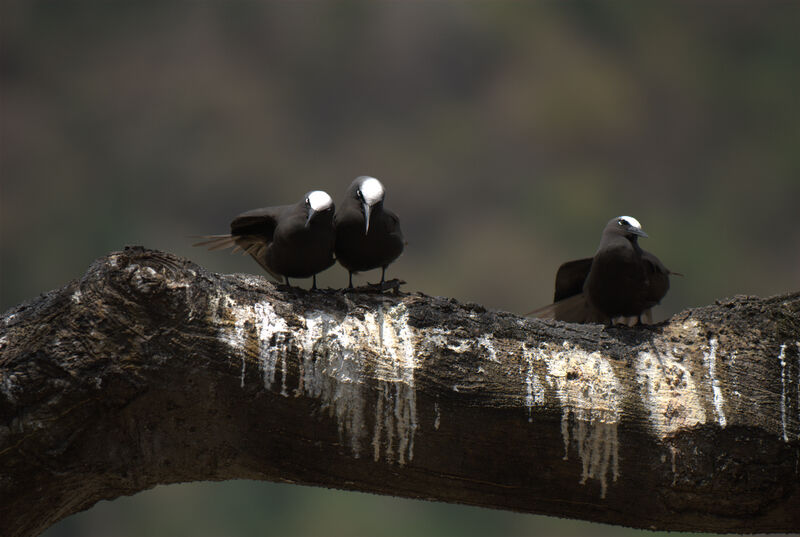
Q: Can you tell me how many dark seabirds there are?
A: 3